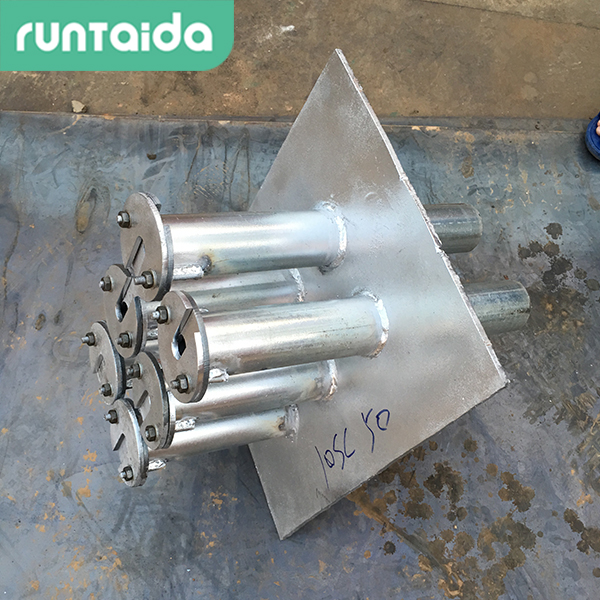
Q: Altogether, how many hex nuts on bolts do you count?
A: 12